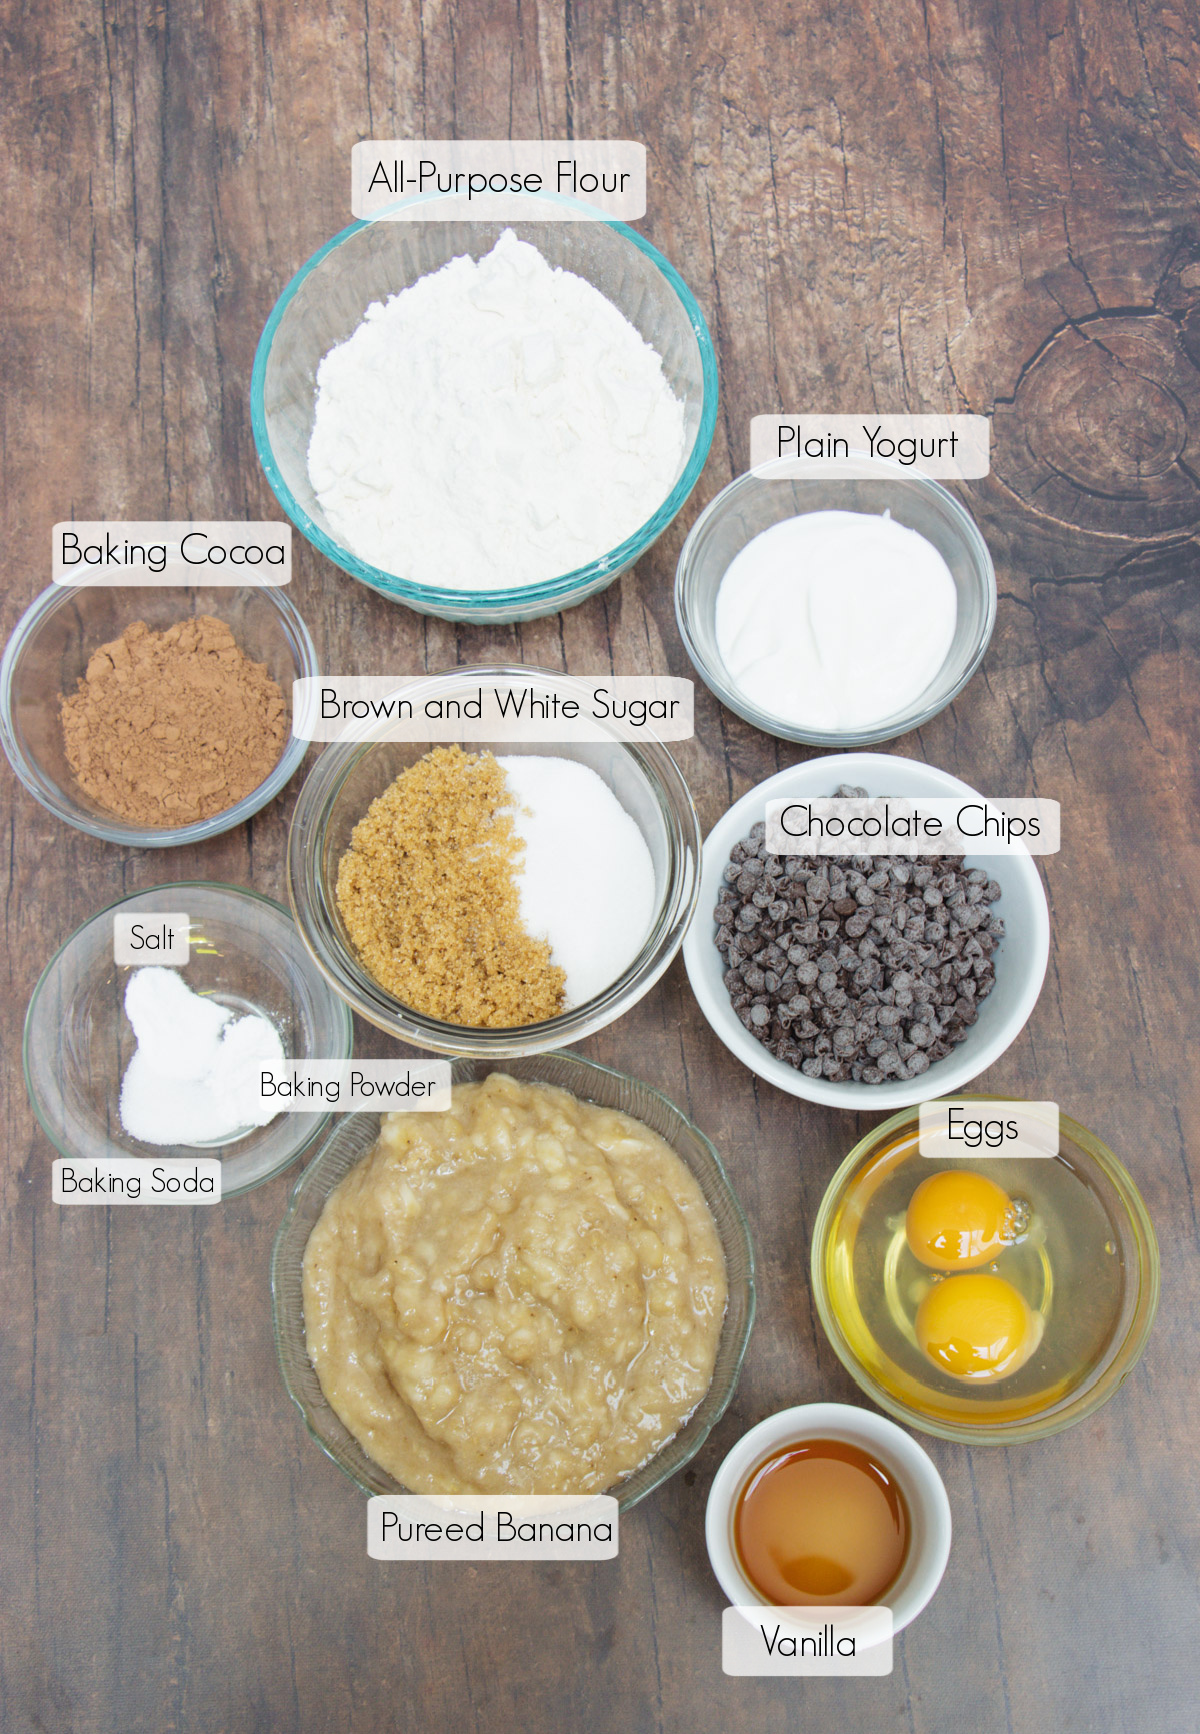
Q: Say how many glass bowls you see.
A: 7